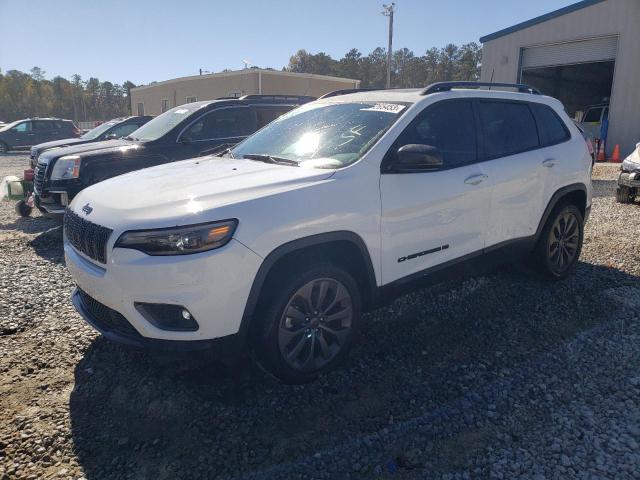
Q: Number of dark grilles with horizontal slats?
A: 1